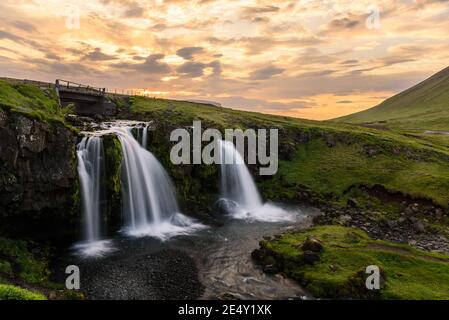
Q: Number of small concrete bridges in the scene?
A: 1